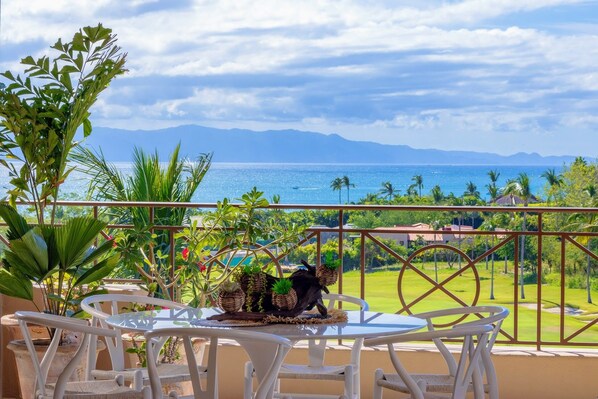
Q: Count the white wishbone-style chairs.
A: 6